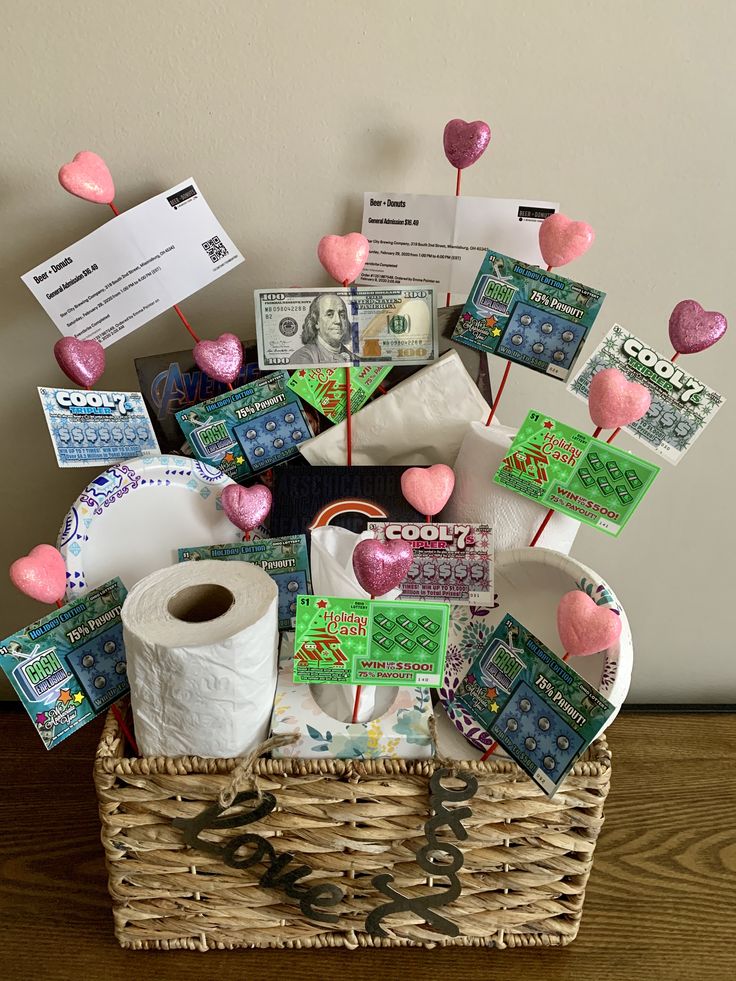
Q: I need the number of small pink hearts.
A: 13